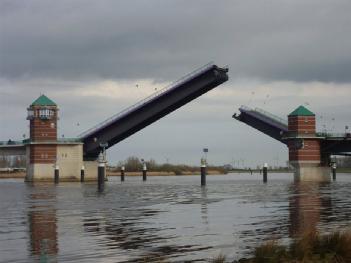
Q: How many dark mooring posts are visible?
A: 8